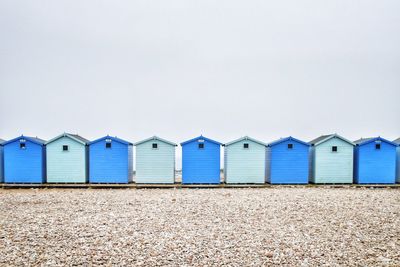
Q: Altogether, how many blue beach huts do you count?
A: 5